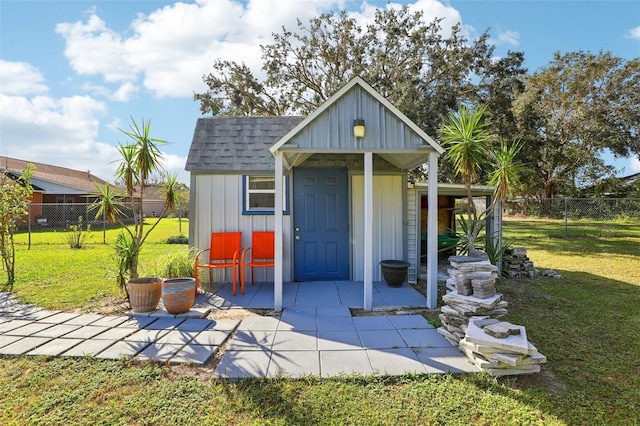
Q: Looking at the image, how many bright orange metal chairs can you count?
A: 2